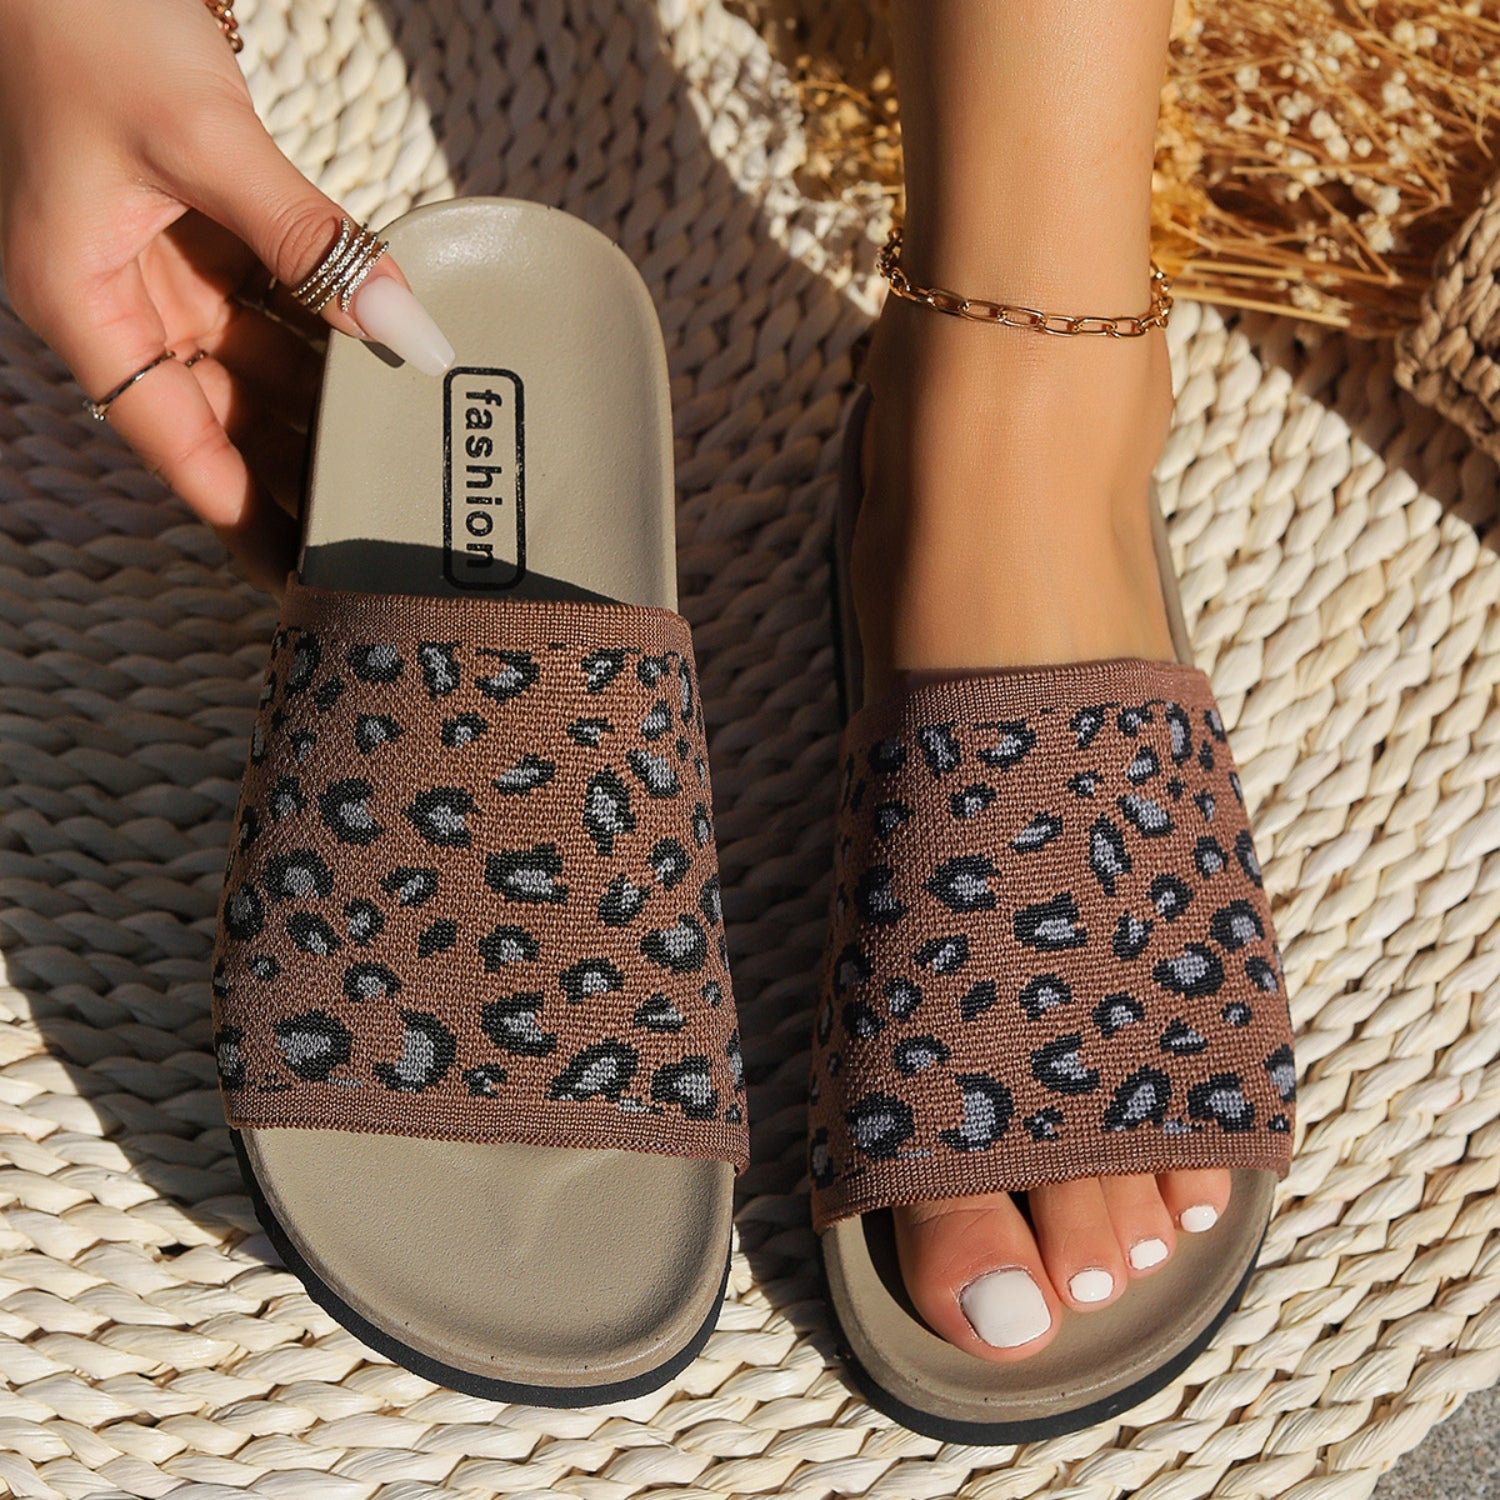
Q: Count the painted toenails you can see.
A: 4